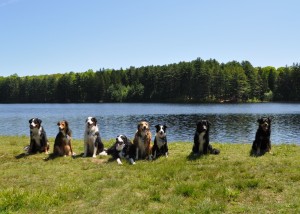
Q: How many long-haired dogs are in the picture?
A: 8